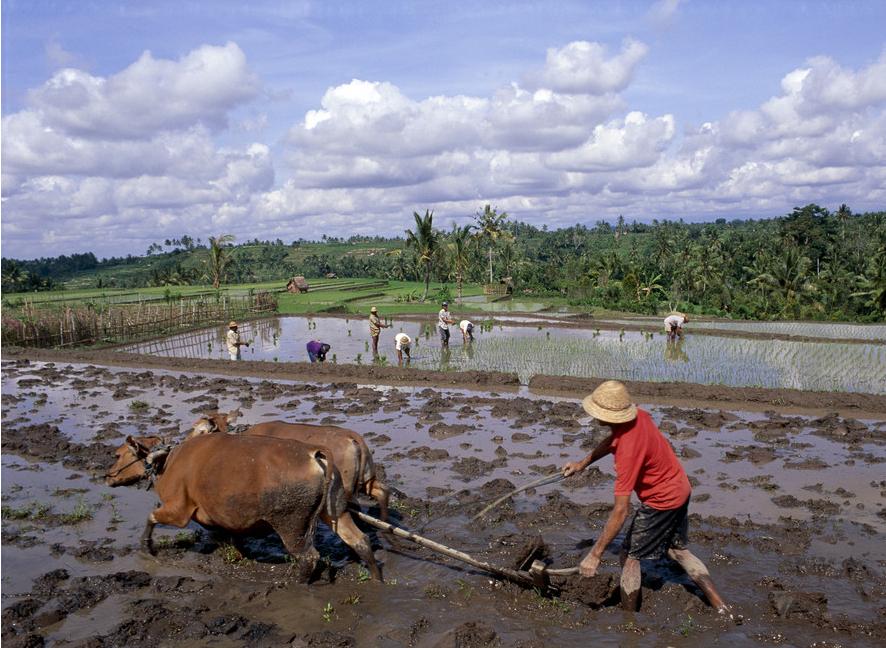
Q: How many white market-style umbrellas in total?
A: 0